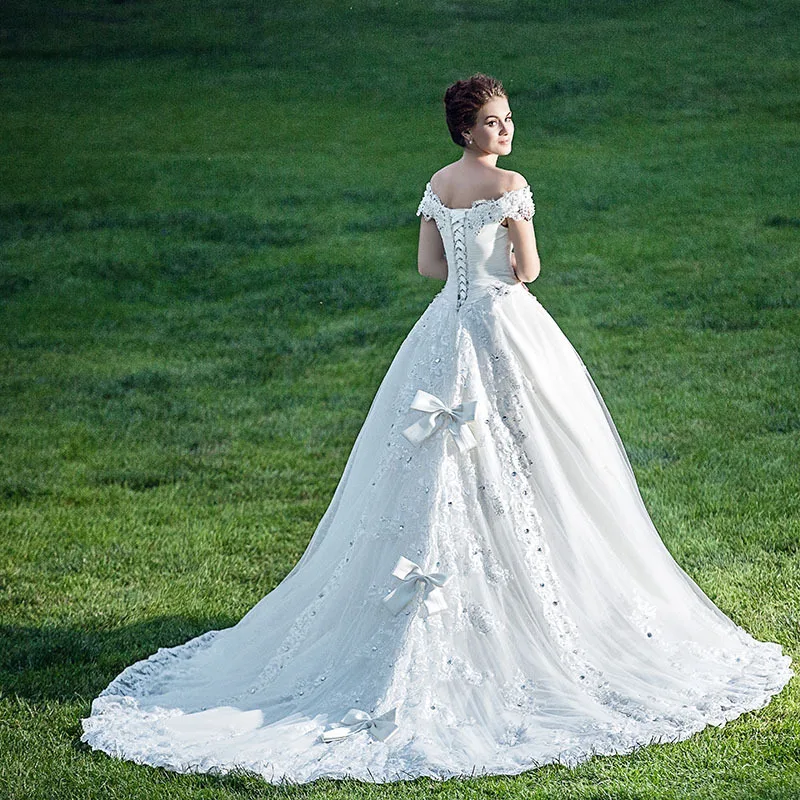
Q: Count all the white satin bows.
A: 3